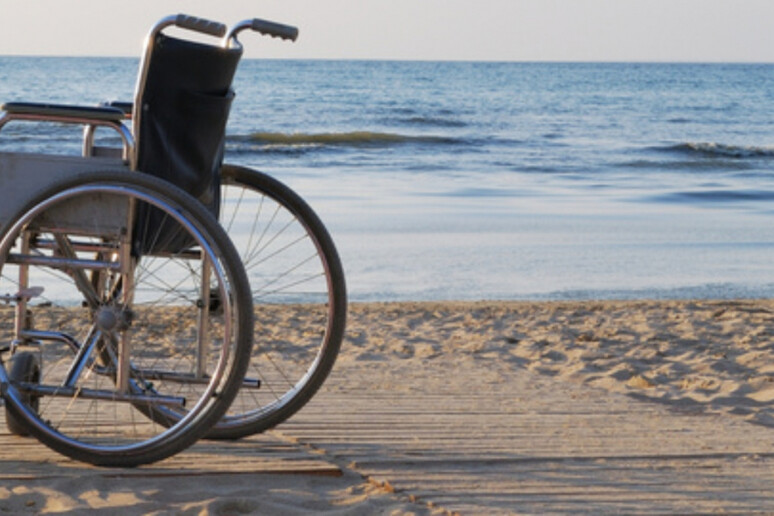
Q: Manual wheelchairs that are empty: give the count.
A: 1